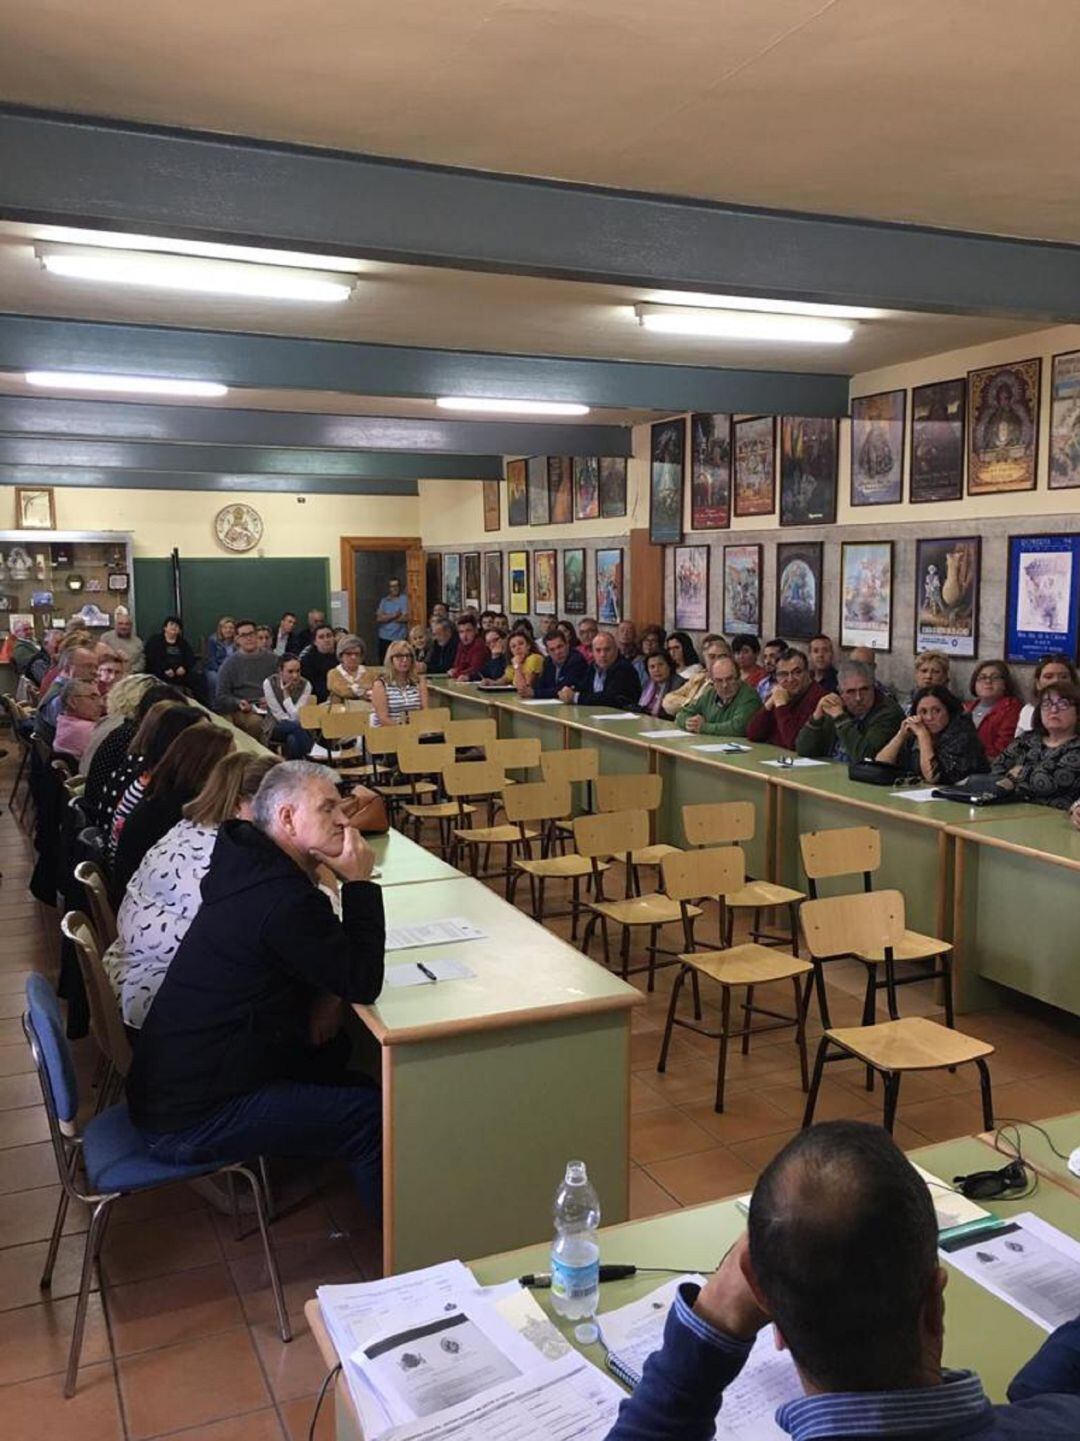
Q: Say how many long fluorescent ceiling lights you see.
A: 4